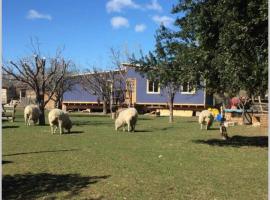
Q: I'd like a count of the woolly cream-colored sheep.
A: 4